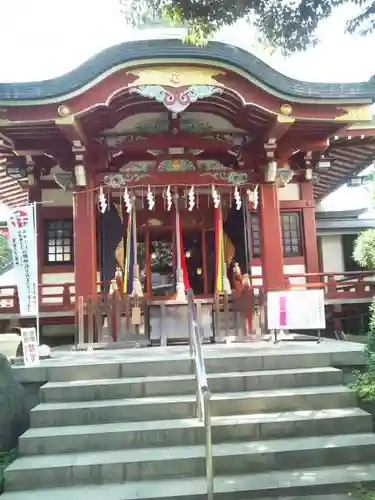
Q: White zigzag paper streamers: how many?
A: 8